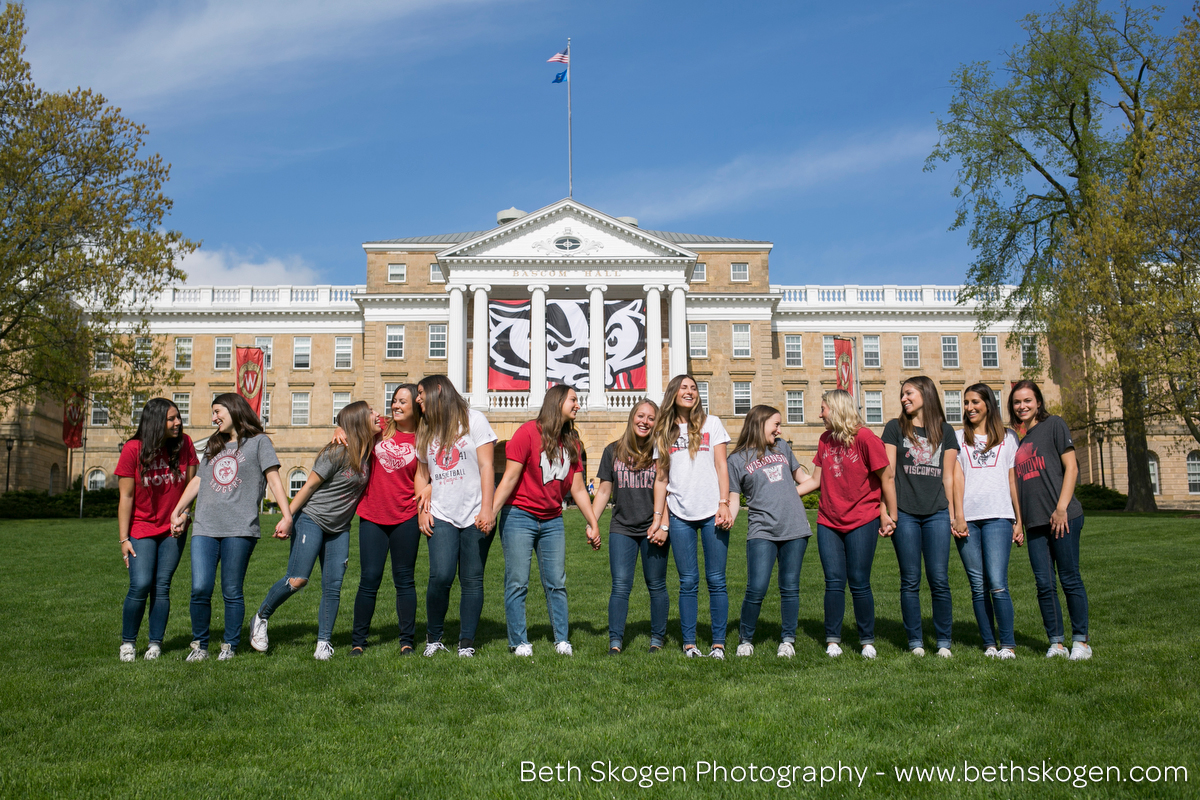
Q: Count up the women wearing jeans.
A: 13